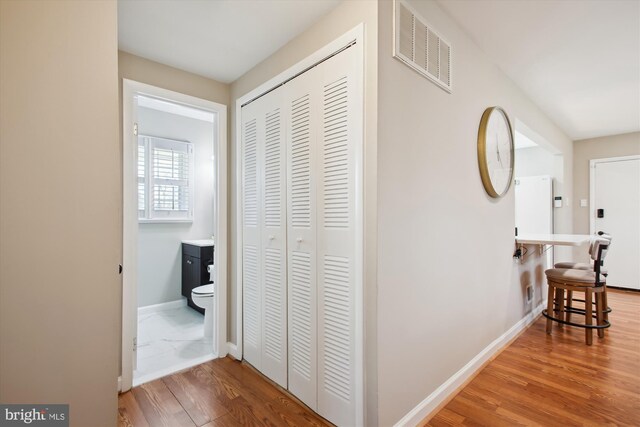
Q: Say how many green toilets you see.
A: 0